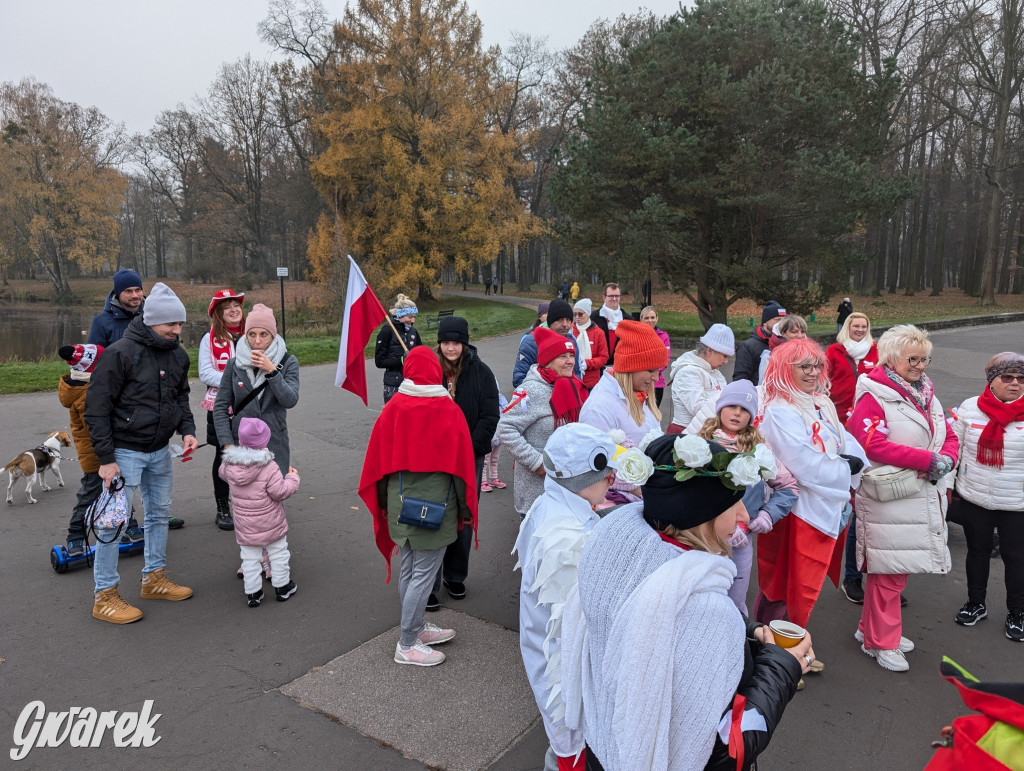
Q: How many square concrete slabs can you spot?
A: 1